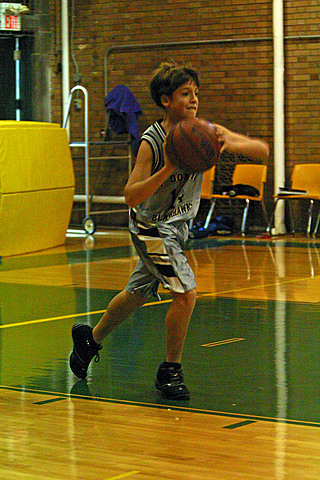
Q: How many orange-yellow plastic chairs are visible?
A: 3